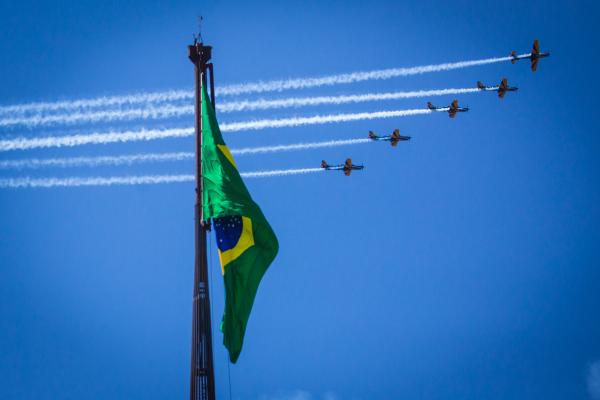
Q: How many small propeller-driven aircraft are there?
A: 5